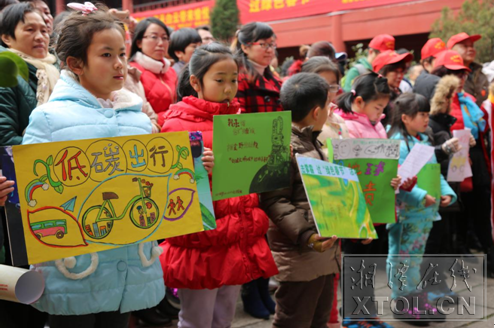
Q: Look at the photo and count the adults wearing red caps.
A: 5